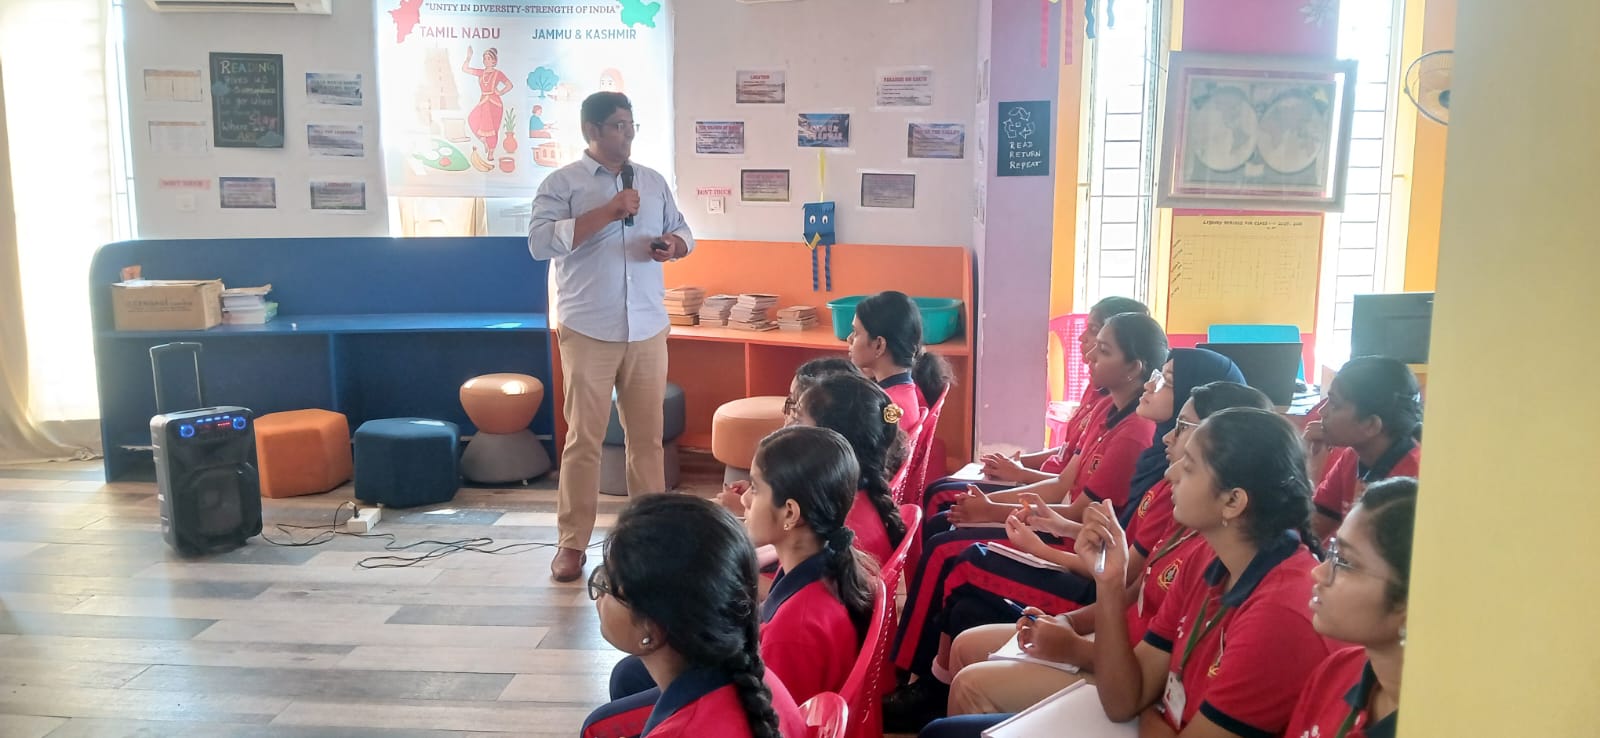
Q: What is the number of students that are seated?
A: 12